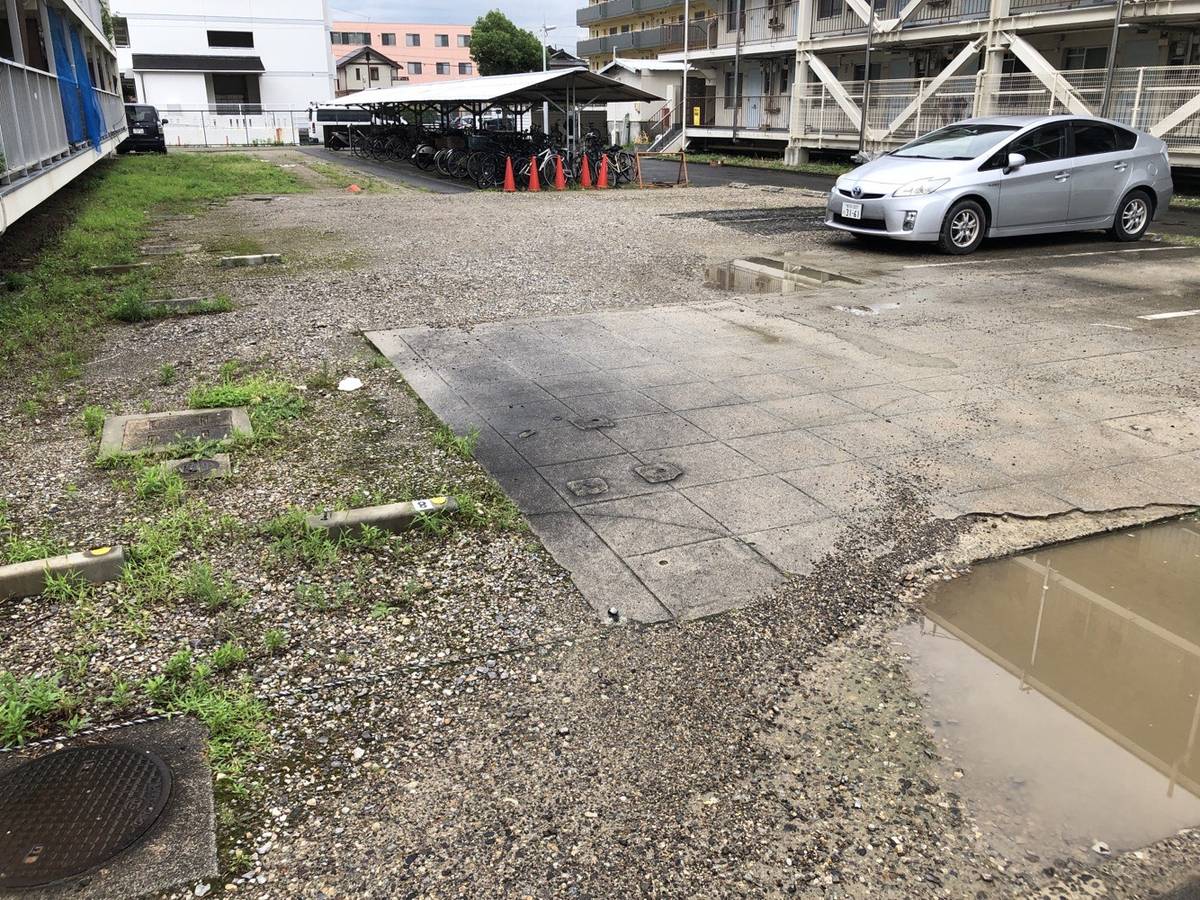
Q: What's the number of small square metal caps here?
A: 3